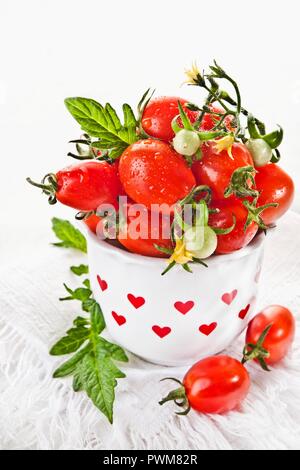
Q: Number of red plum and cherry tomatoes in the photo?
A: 11